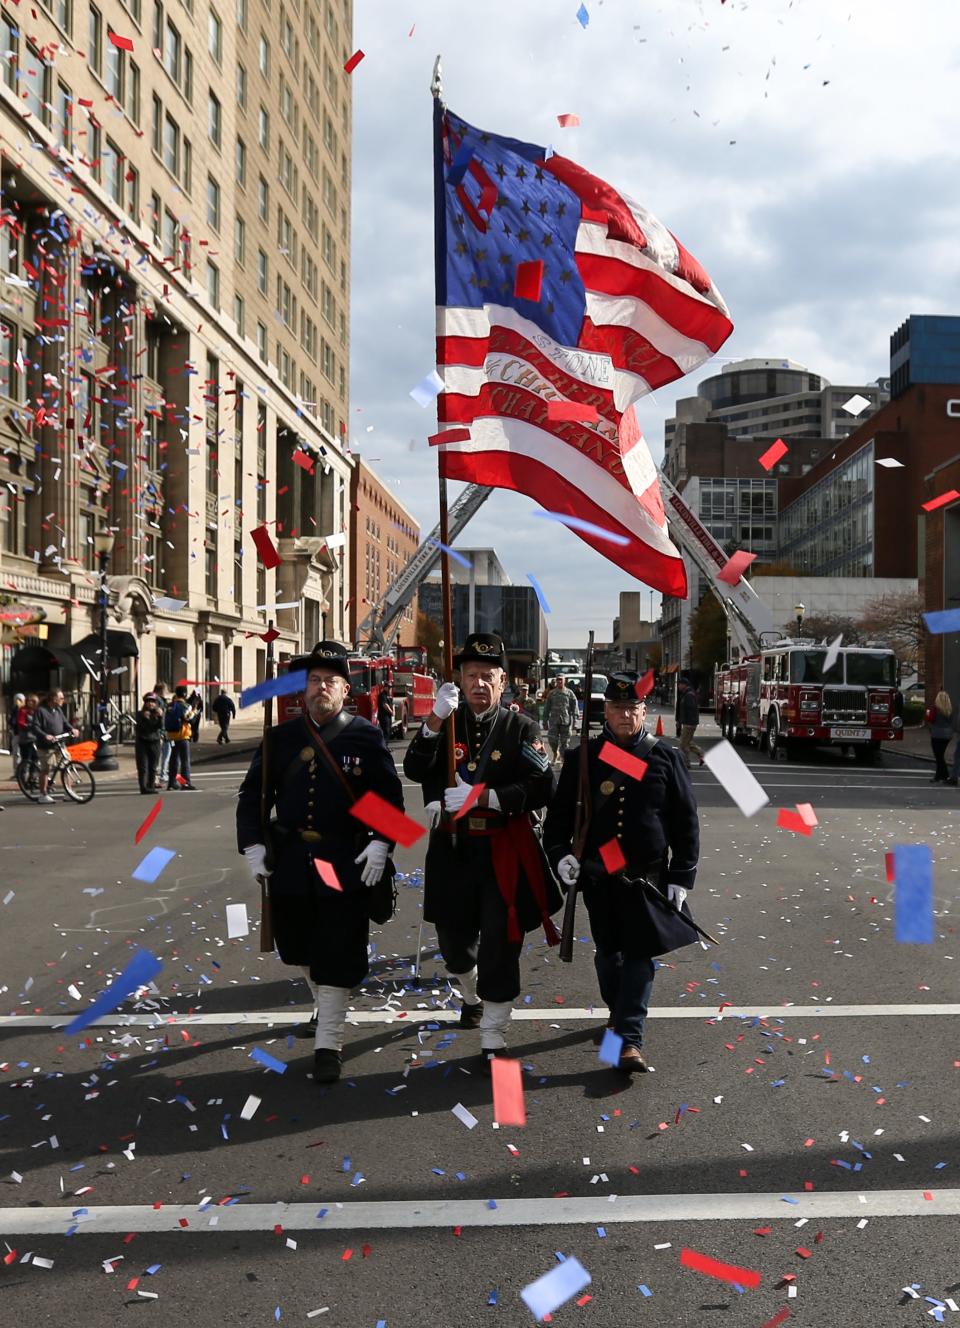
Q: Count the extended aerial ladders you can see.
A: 2